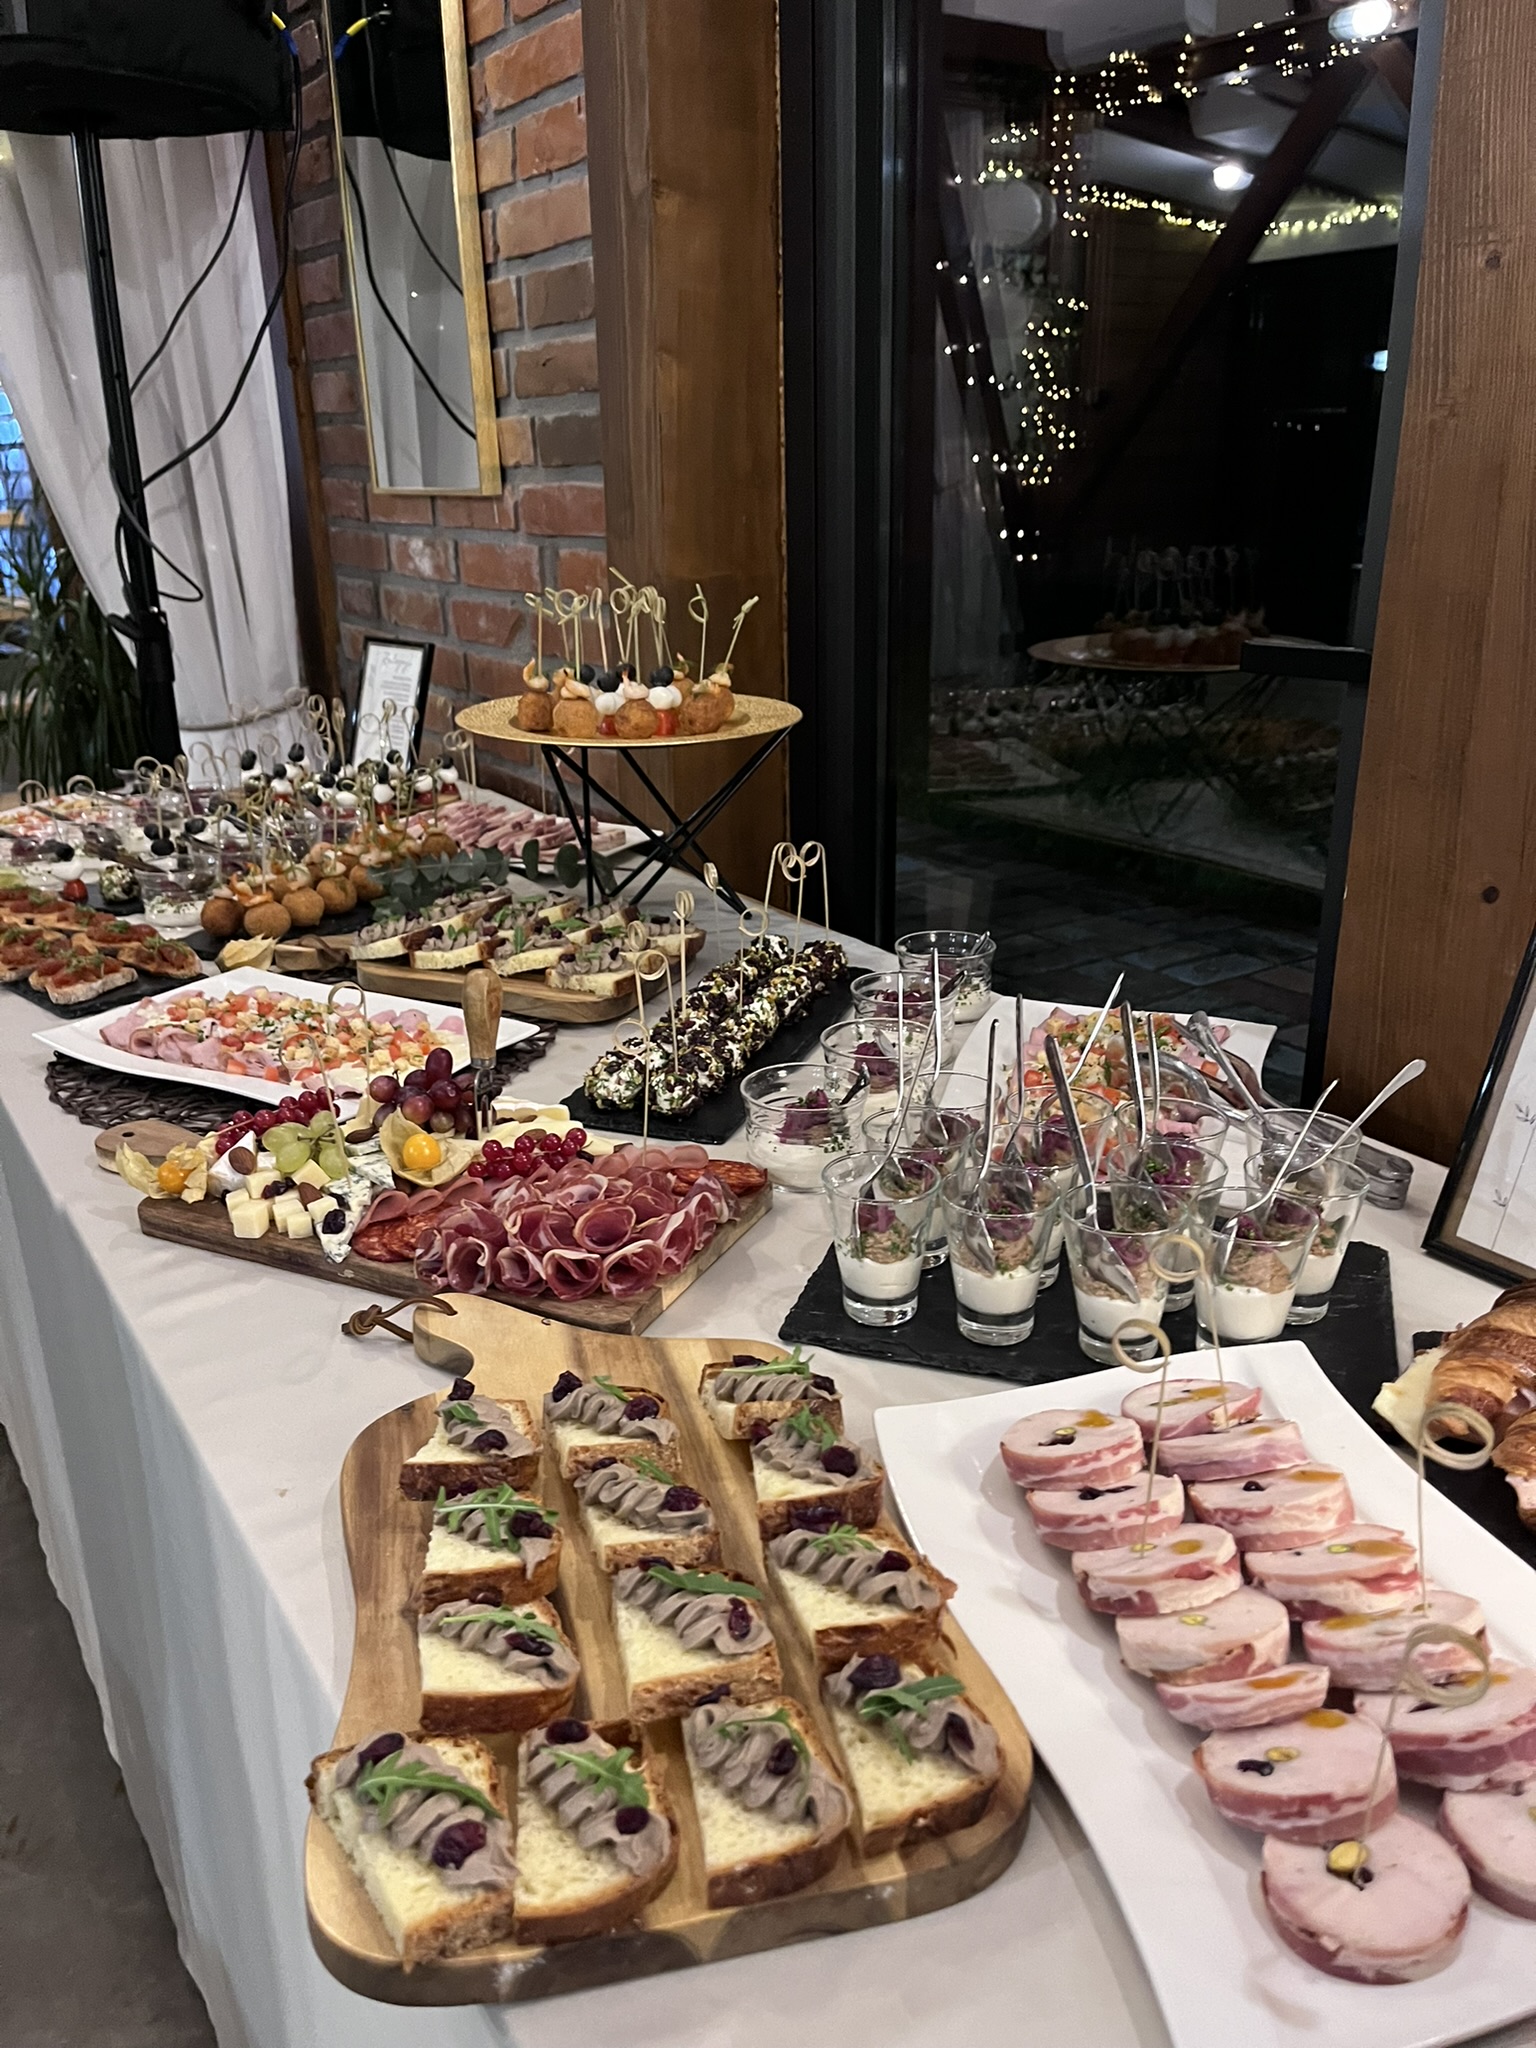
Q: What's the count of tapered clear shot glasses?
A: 12